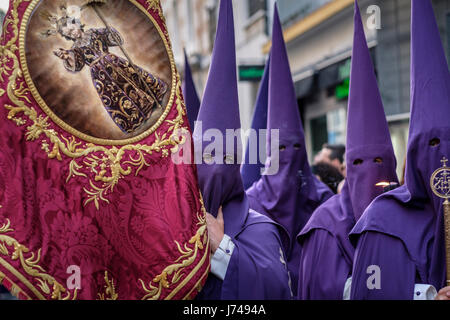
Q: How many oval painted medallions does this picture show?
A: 1